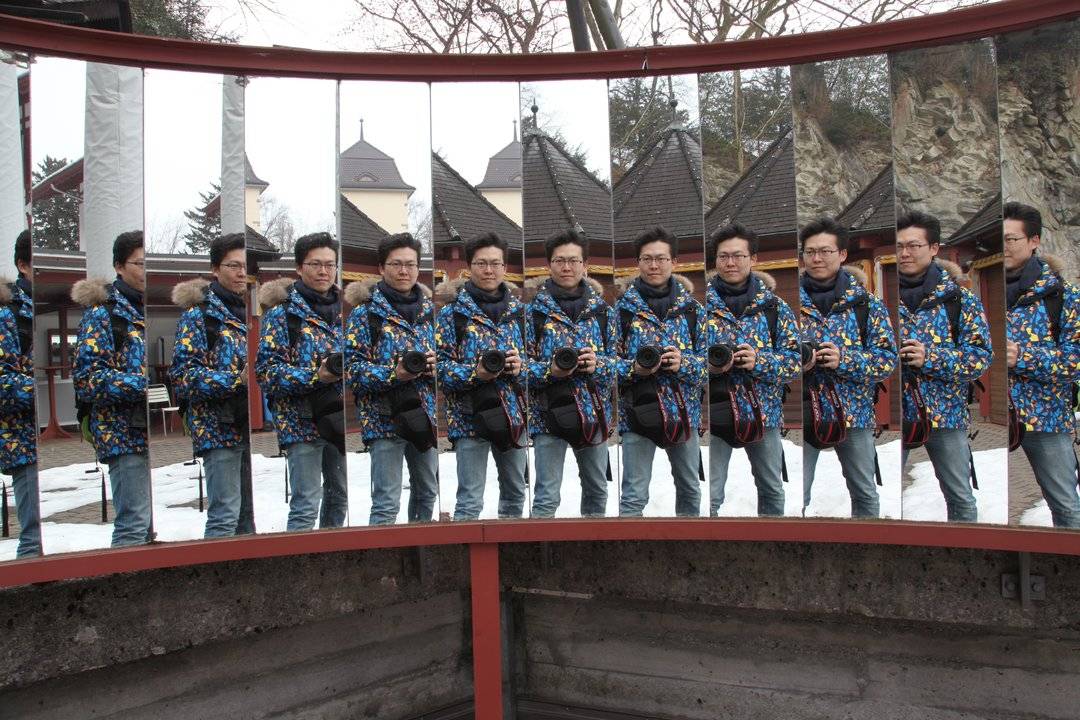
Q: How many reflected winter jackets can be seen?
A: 12